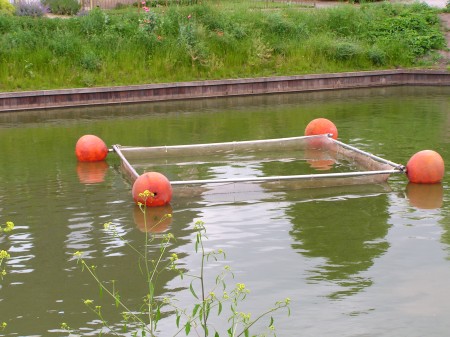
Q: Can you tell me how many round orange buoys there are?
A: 4